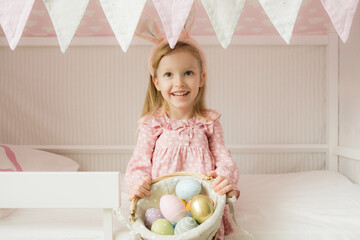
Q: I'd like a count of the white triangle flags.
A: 4